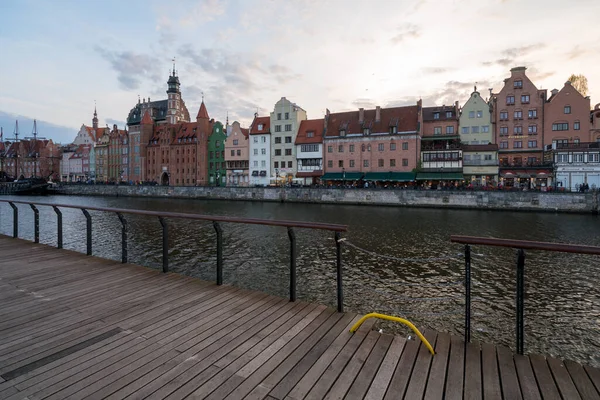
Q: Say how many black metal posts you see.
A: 11